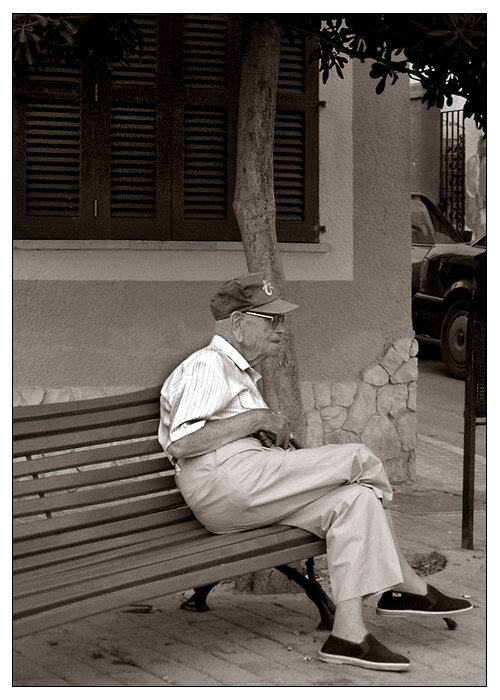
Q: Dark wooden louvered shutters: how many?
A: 4